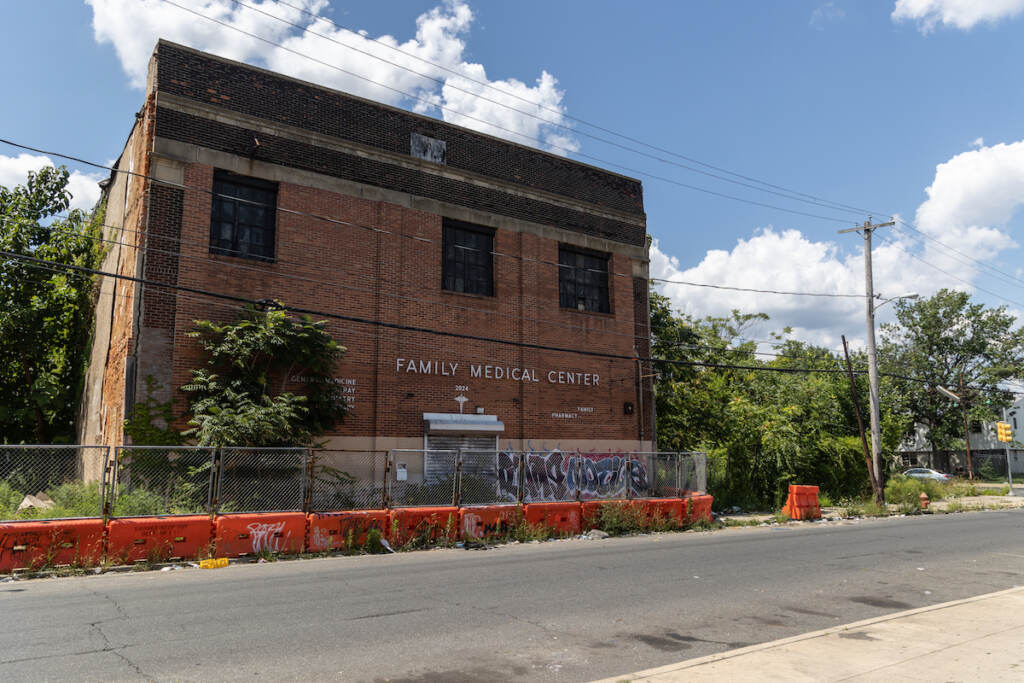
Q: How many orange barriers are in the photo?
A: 11